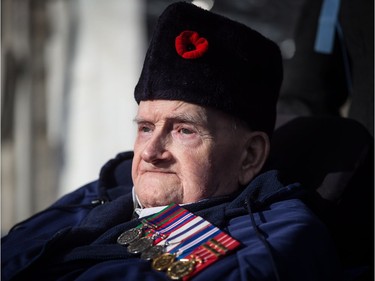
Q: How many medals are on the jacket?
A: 5